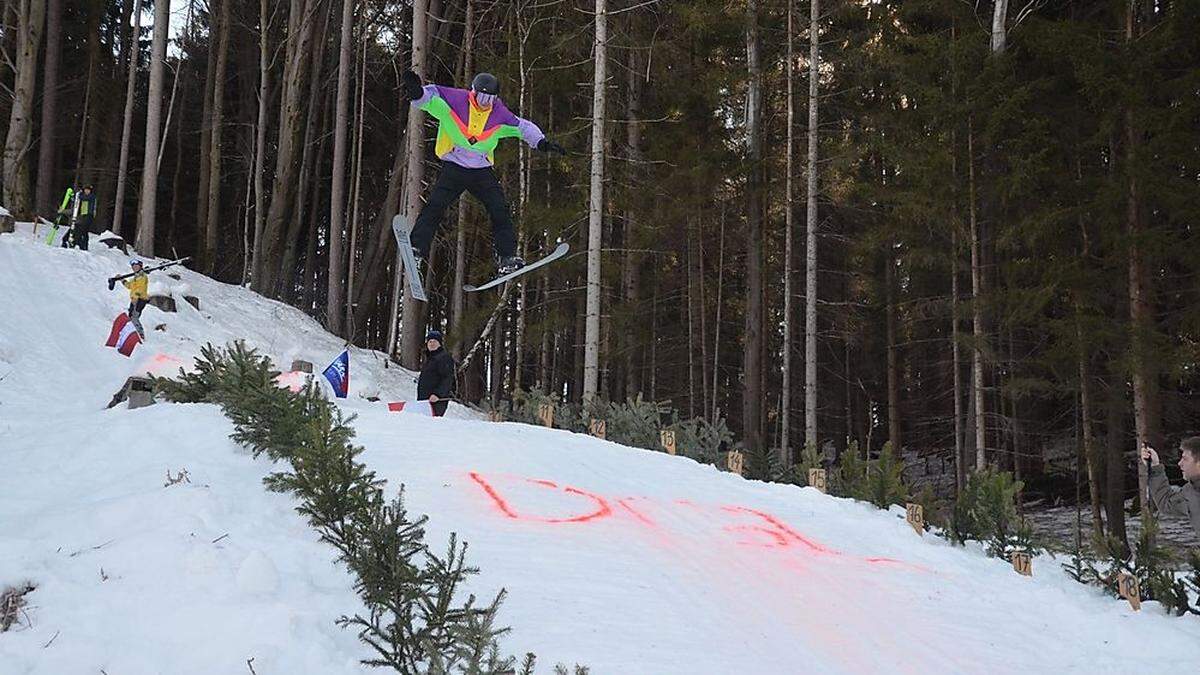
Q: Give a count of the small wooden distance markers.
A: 8